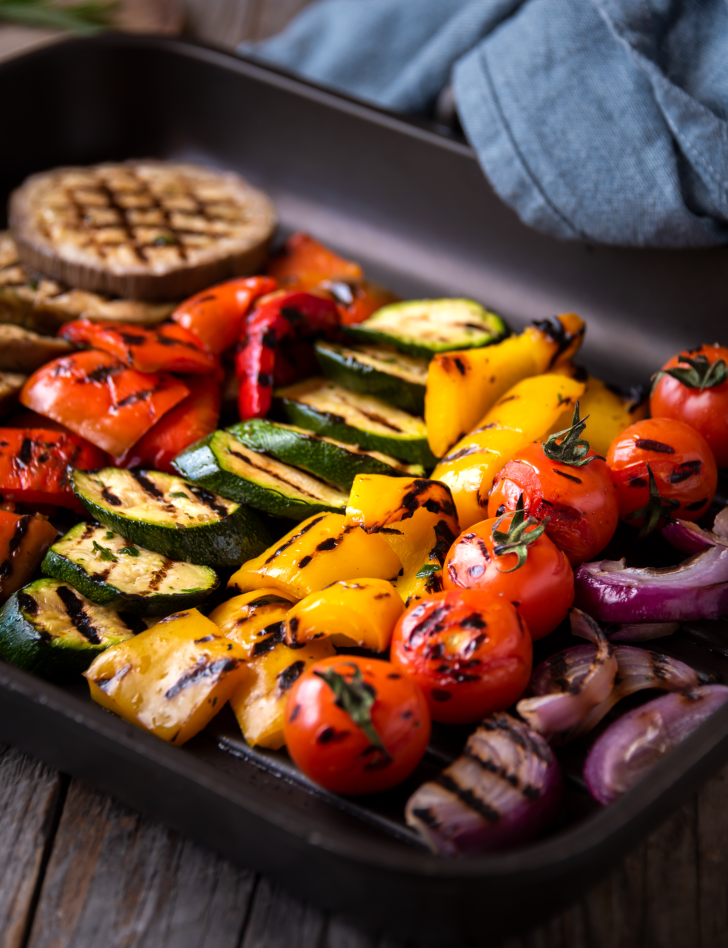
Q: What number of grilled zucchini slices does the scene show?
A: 8